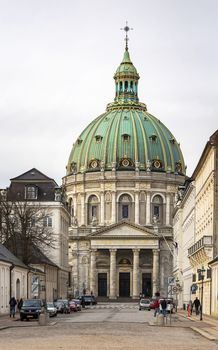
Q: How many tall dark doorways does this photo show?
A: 3